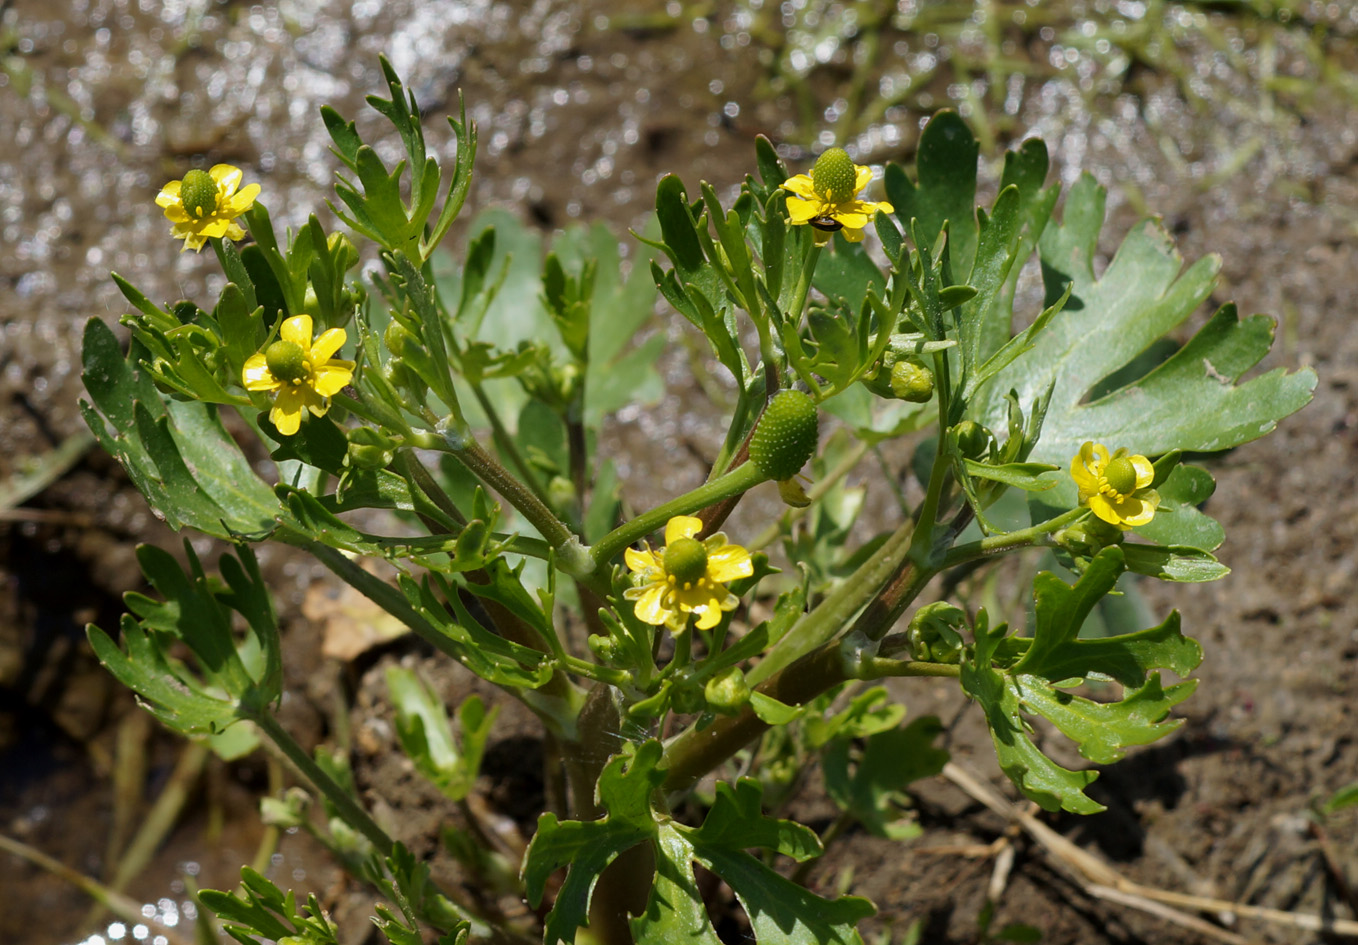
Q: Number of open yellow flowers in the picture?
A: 5